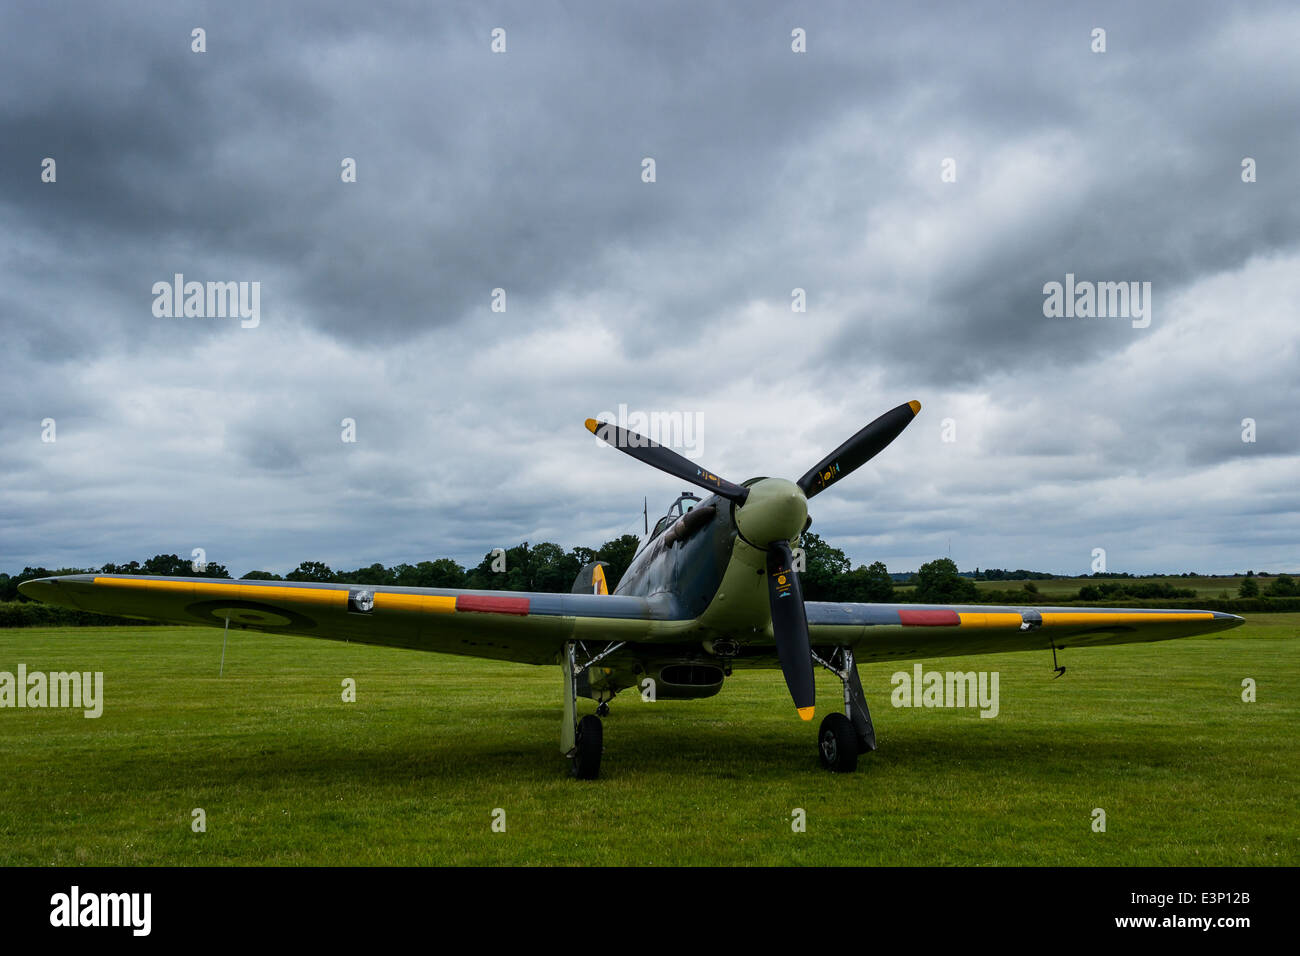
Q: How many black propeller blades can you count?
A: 3